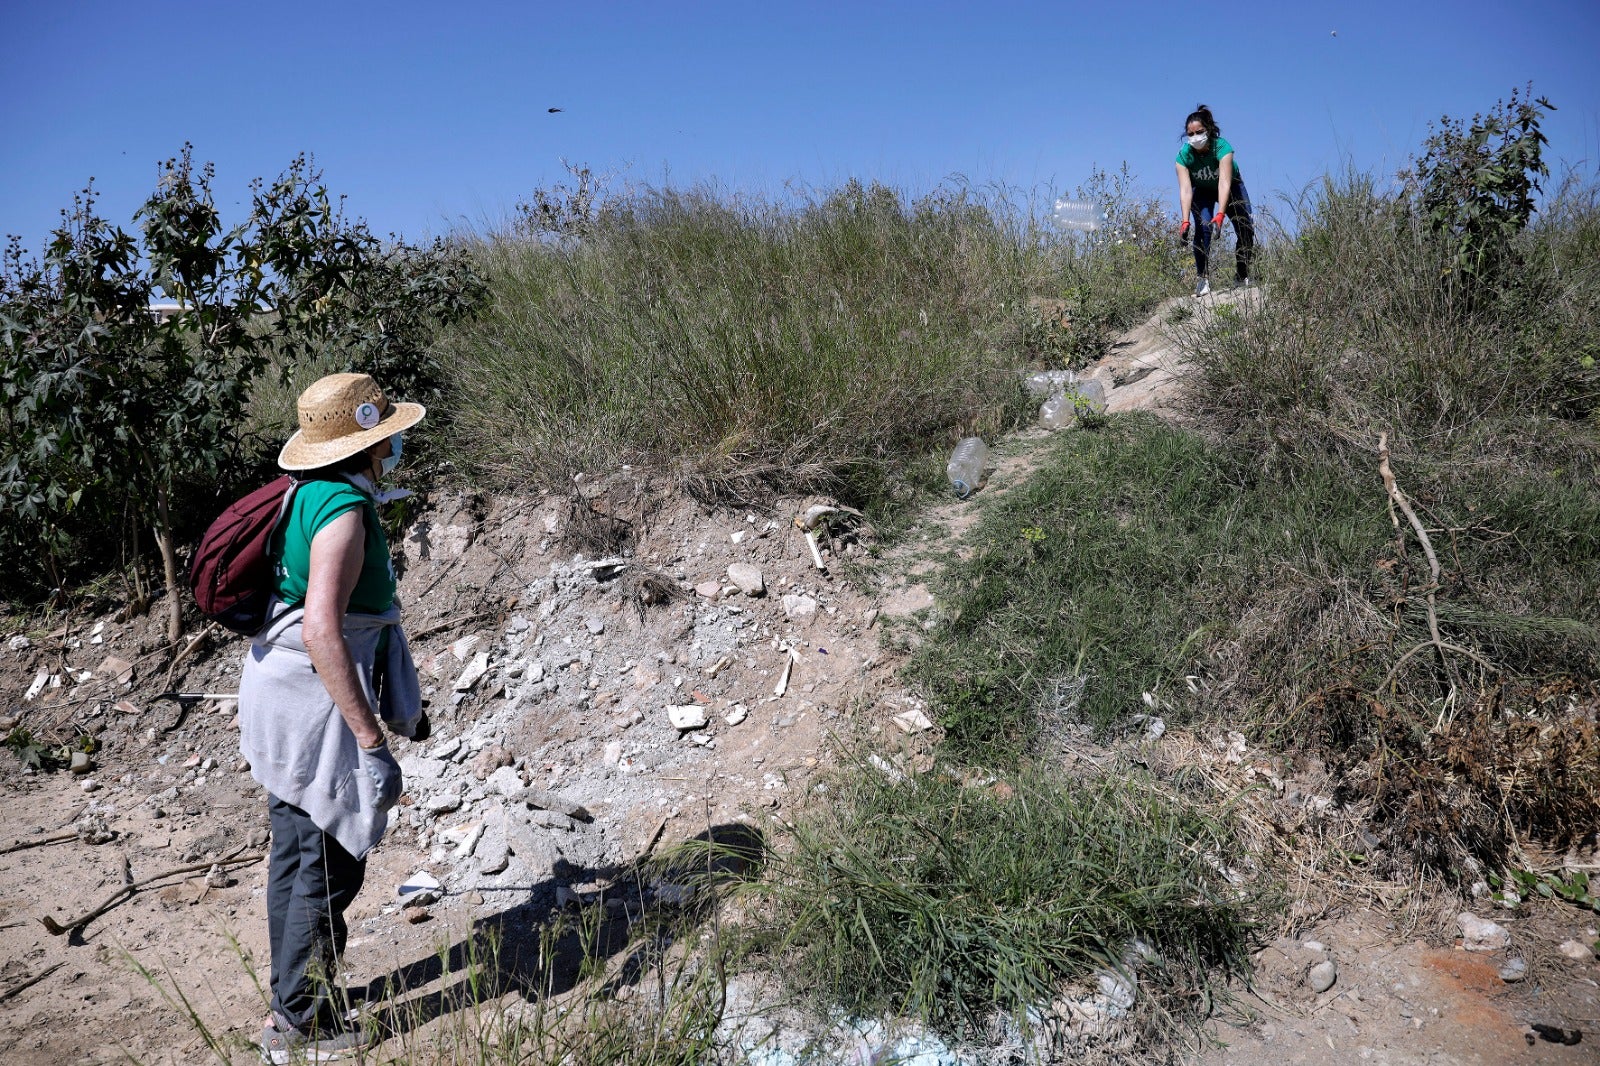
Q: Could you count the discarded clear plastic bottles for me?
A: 5